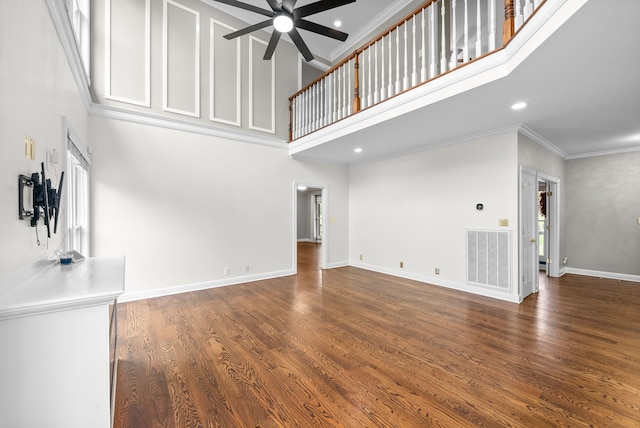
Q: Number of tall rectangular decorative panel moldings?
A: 4